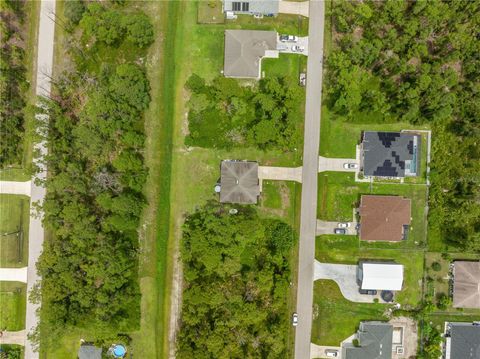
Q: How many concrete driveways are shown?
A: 10